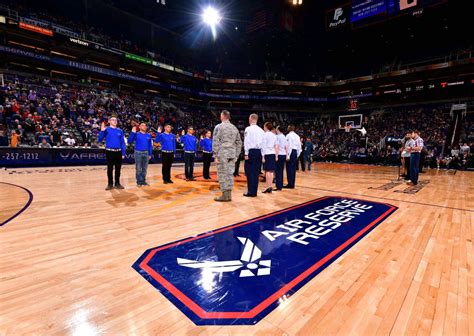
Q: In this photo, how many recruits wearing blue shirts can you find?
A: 5